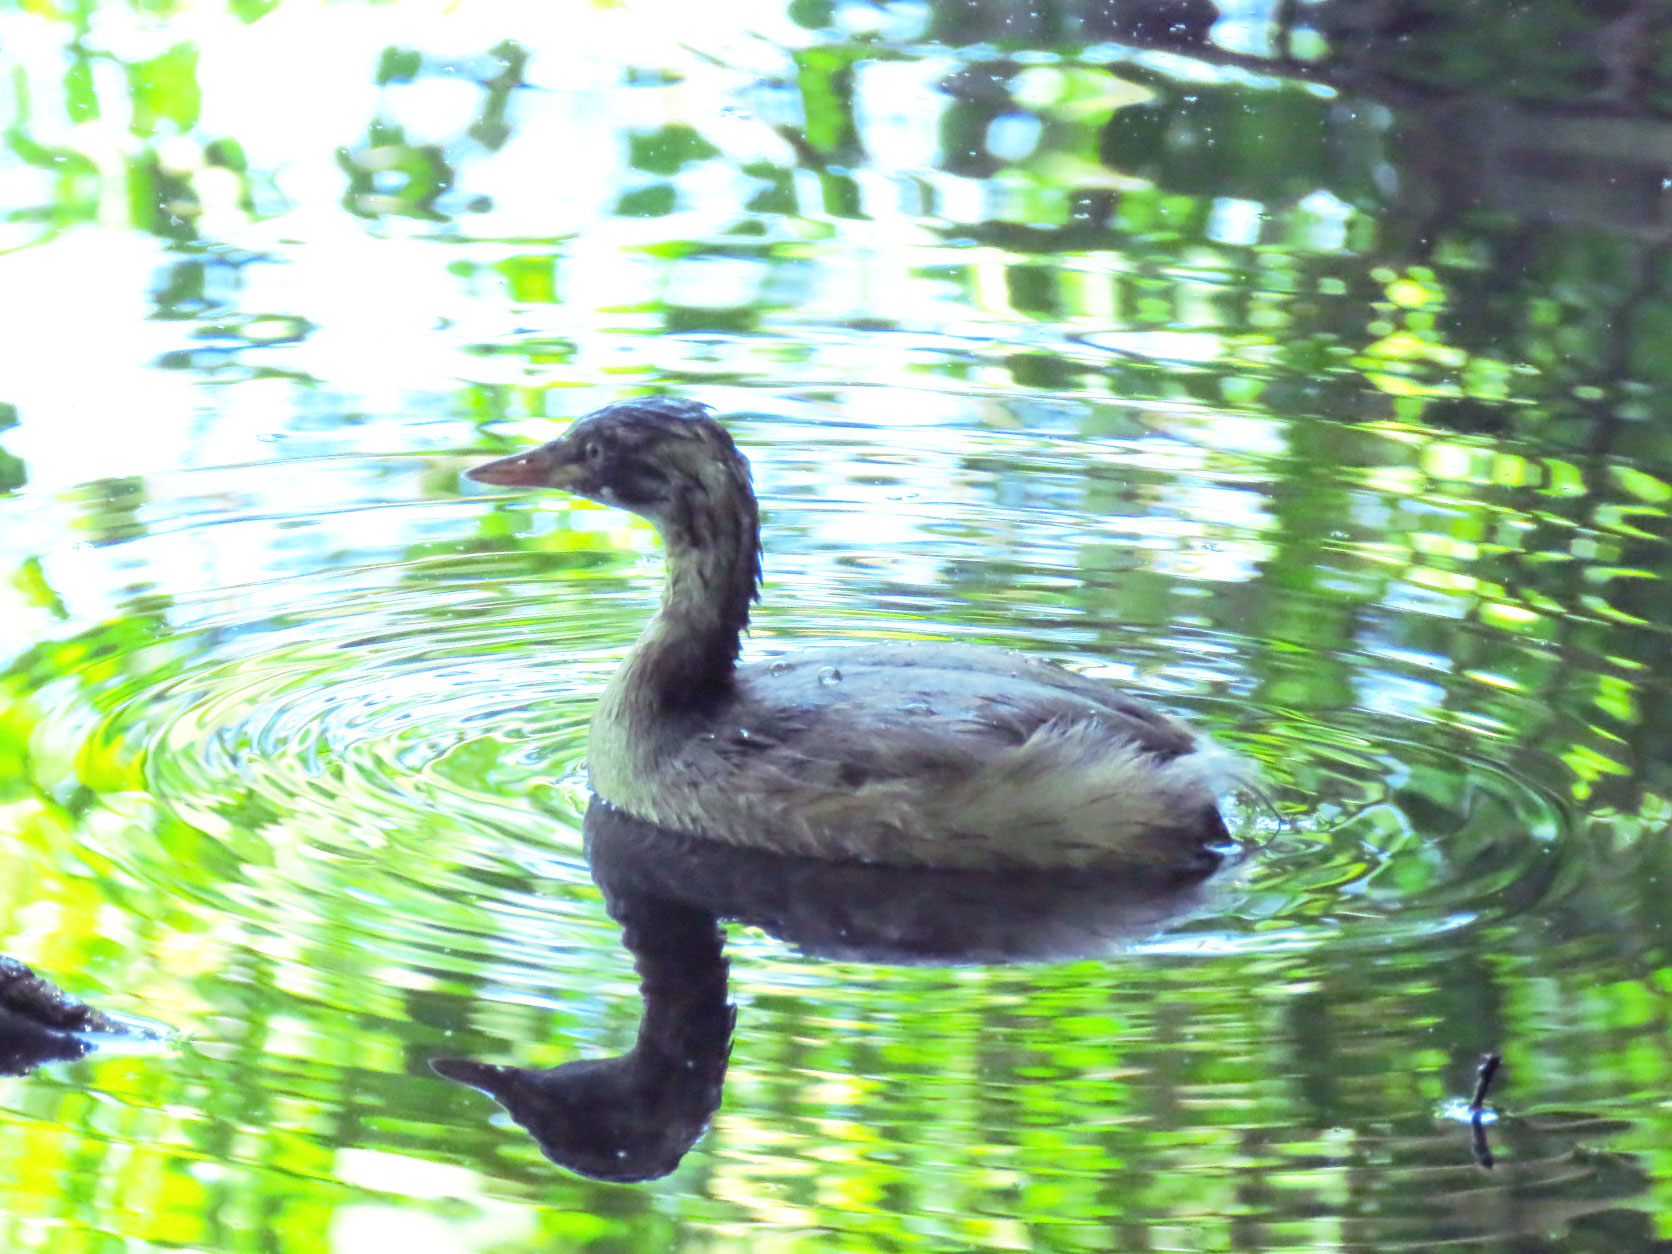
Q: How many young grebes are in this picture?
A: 1